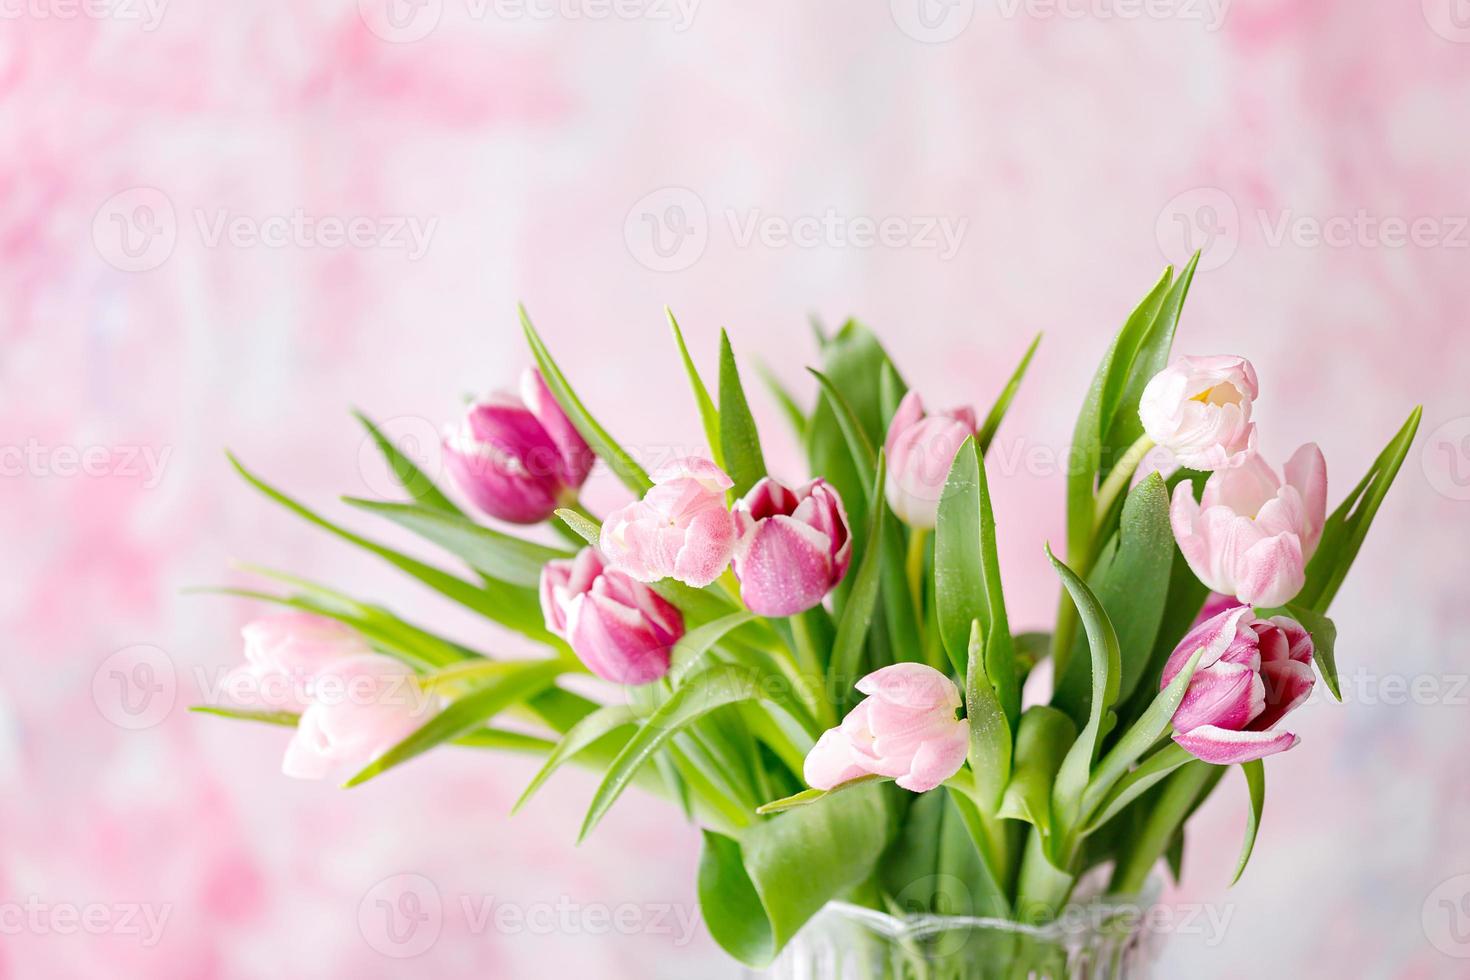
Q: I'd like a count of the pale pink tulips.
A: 7